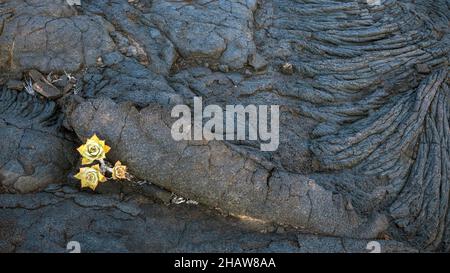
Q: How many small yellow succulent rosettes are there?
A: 3